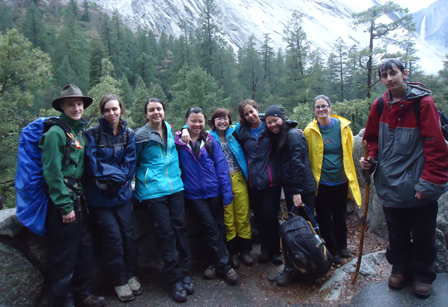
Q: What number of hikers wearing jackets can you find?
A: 9